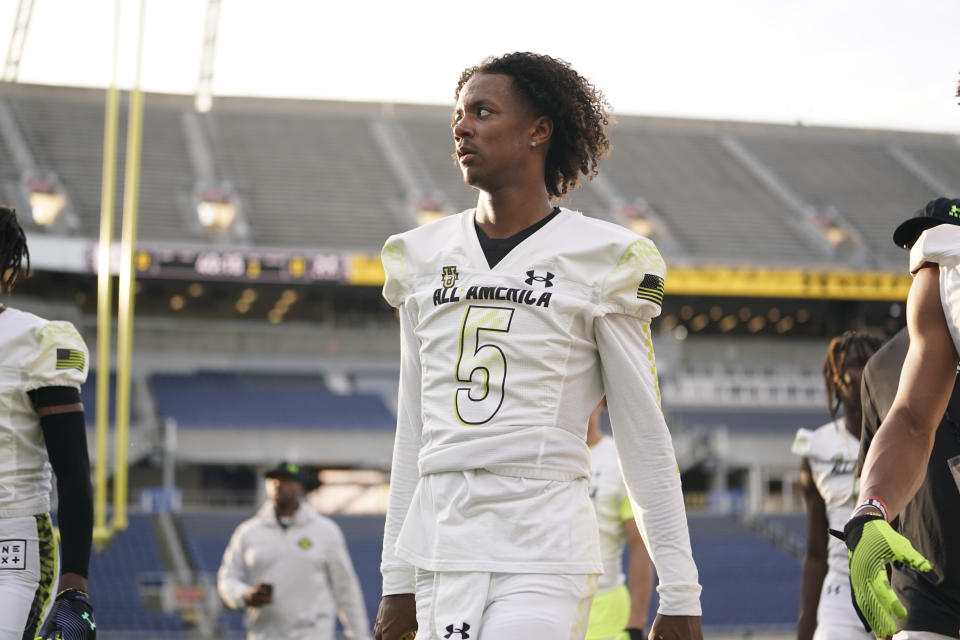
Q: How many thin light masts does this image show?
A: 2